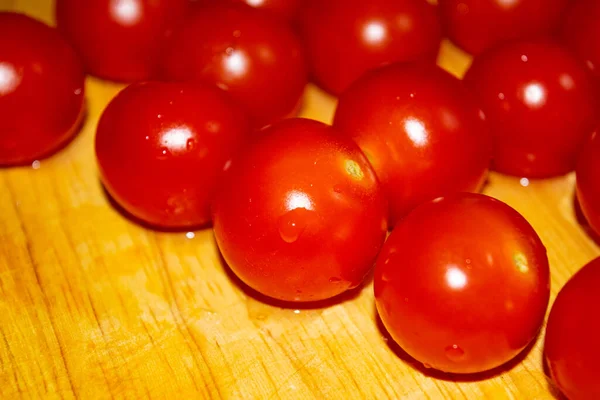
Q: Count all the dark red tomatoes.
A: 14